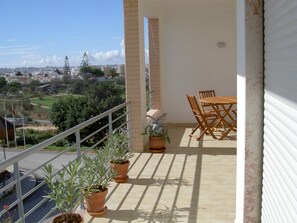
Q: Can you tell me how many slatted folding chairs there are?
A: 2